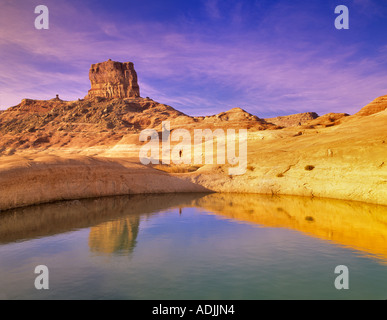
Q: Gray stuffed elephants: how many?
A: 0